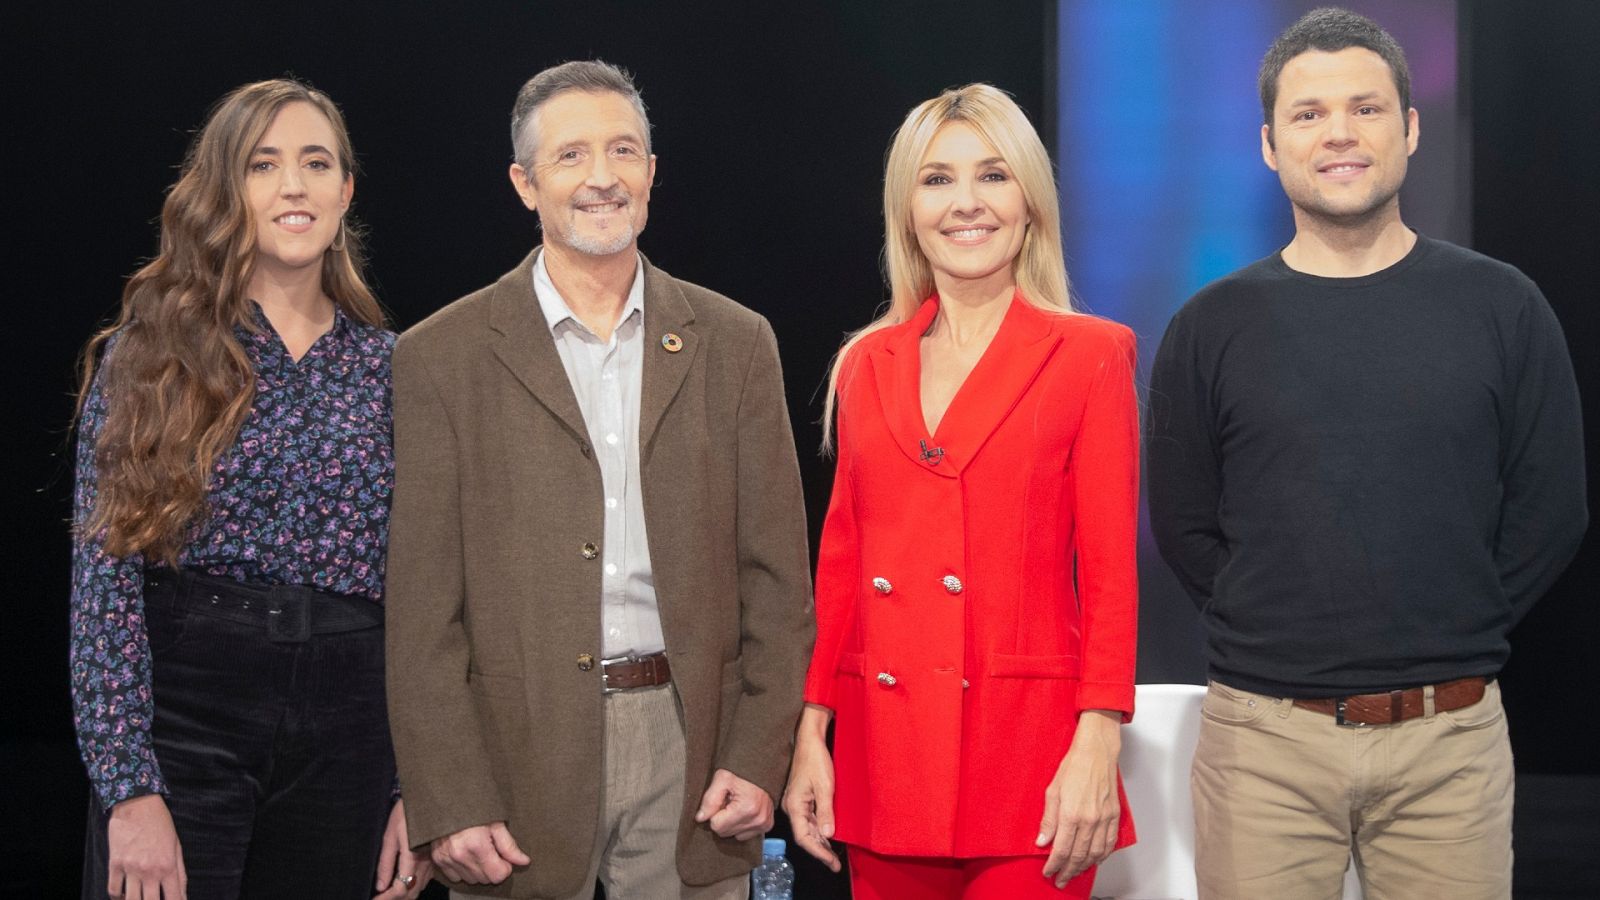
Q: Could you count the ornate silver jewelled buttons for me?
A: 4